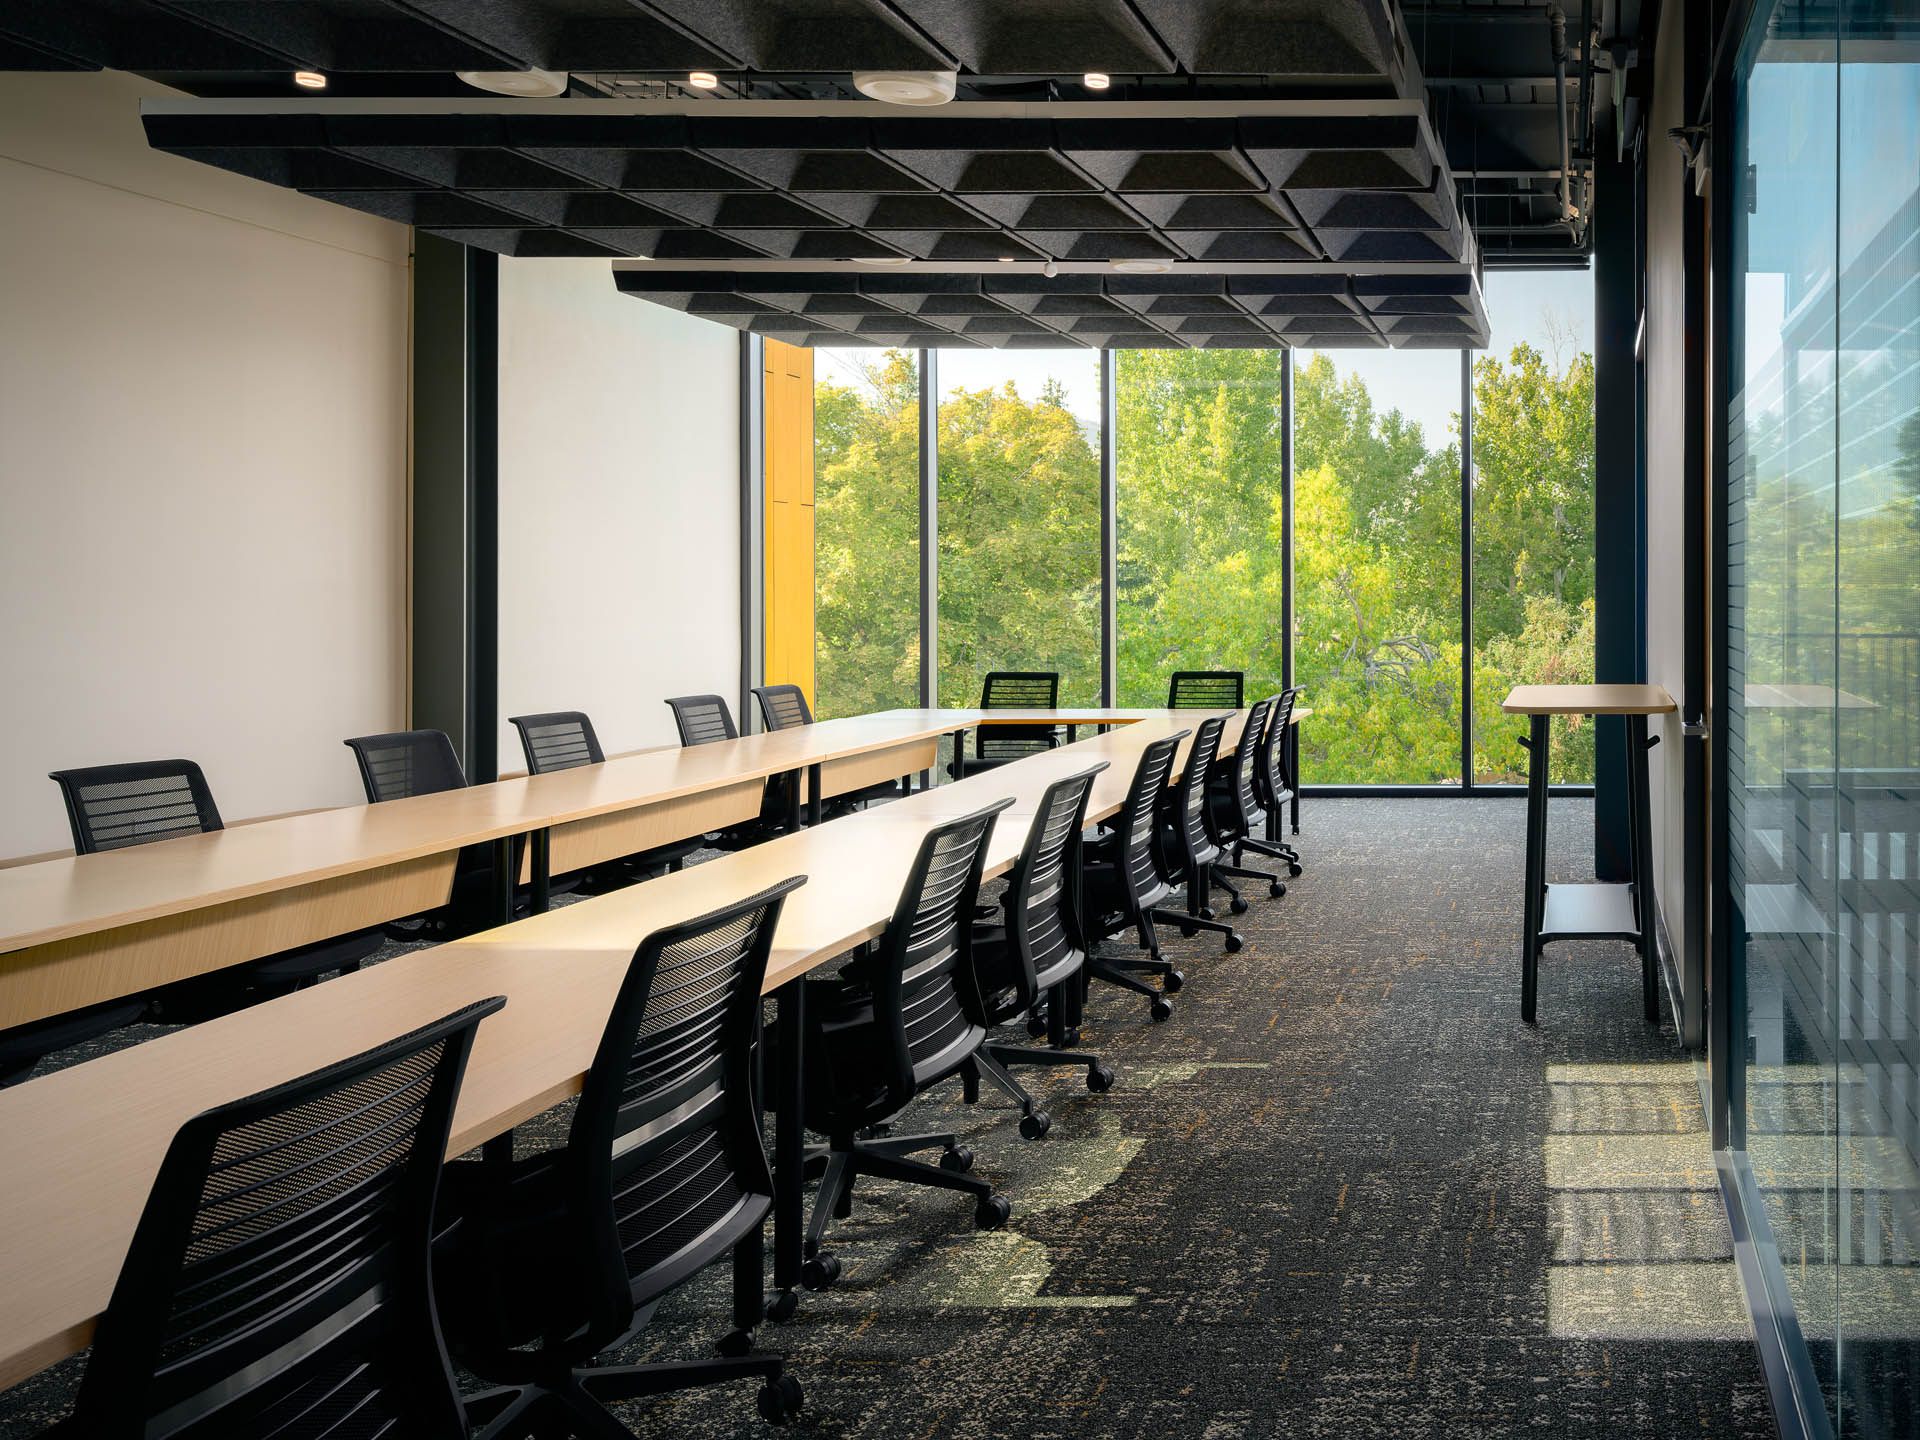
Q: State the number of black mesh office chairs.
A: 15